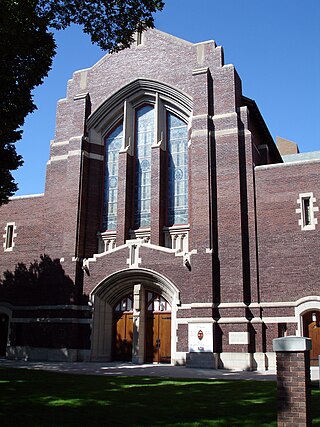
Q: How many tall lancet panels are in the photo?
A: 3